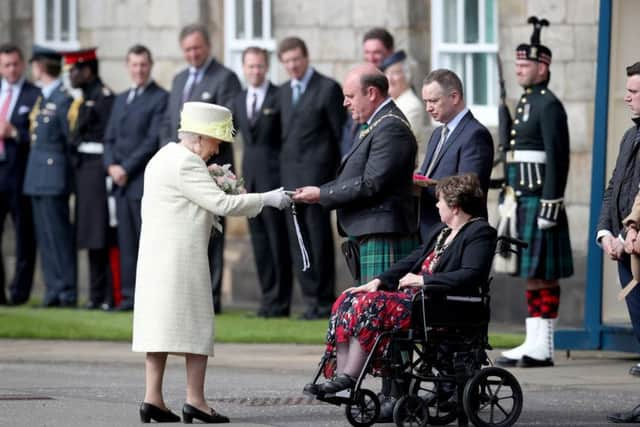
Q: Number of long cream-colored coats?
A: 1